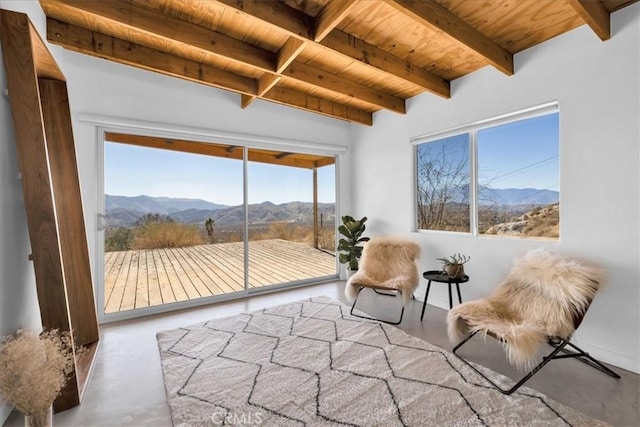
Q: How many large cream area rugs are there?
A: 1